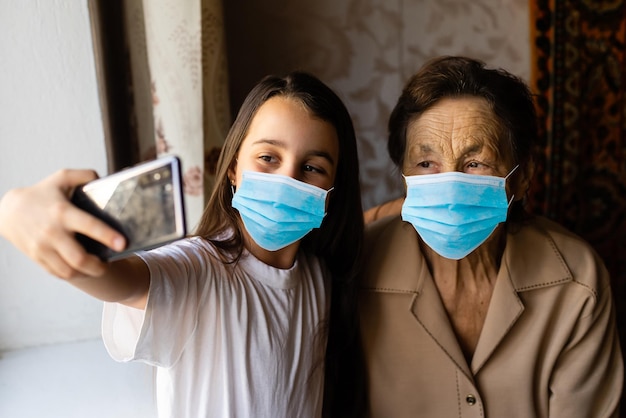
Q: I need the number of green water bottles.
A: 0